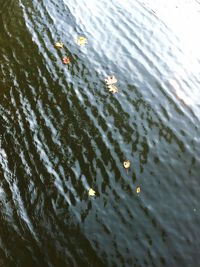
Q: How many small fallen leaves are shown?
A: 8